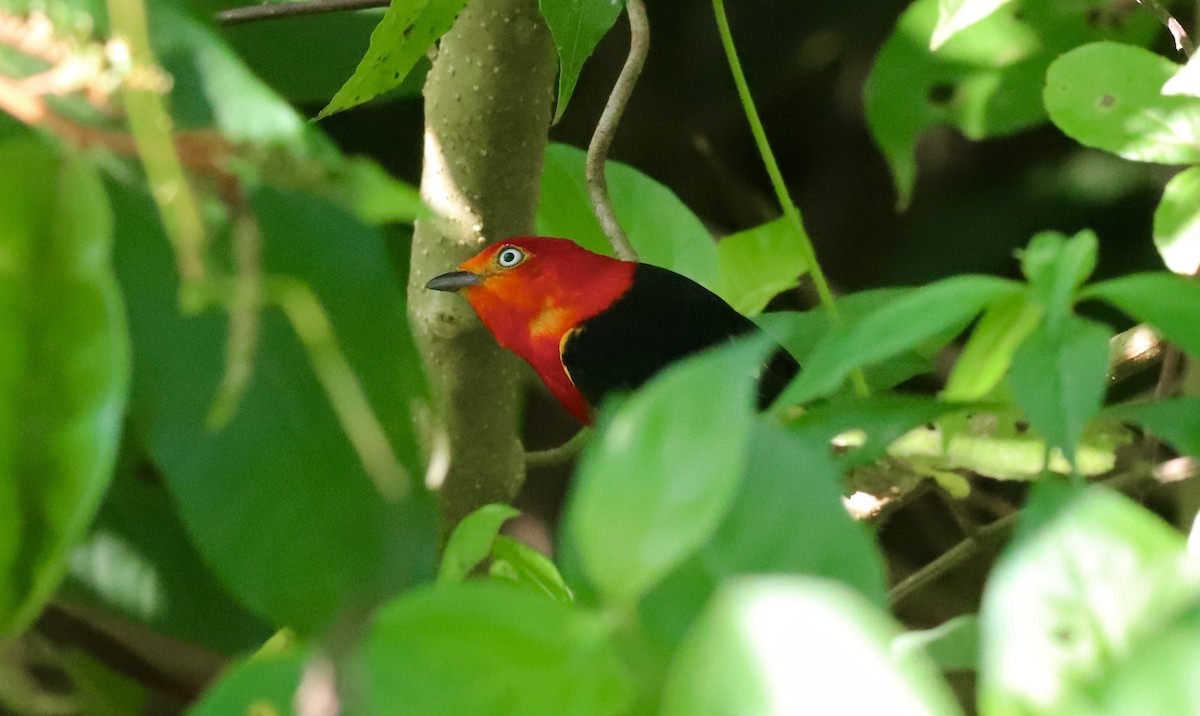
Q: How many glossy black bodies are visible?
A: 1